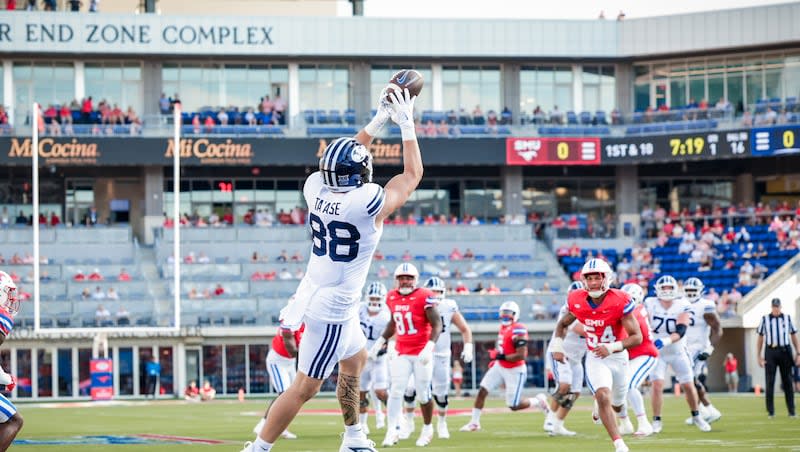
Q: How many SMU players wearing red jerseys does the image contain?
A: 6